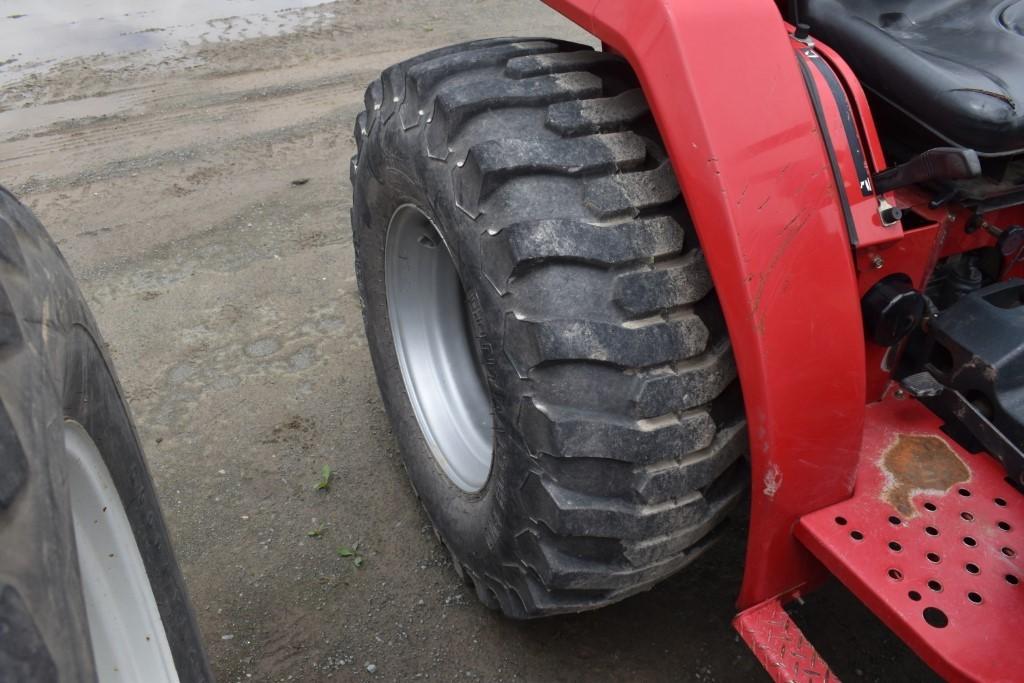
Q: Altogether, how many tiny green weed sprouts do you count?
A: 3